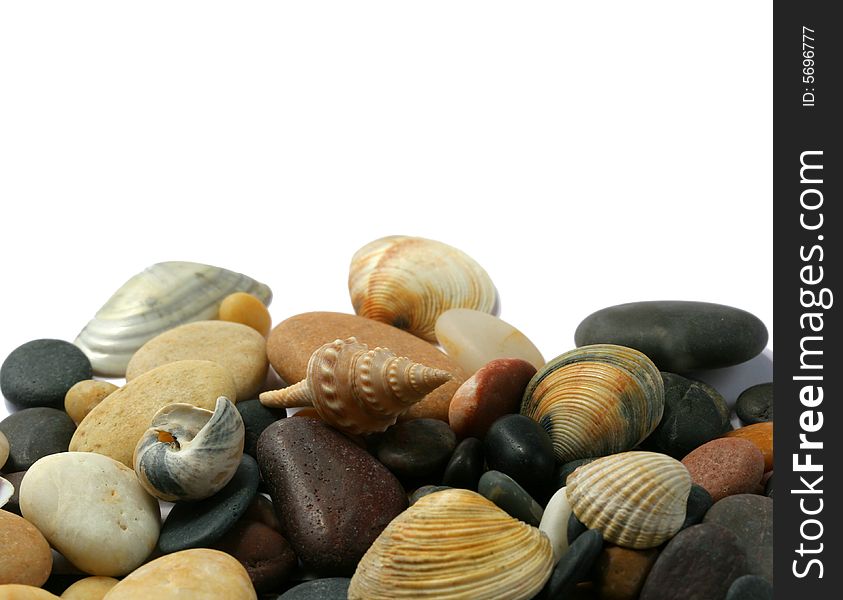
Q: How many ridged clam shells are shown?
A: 4